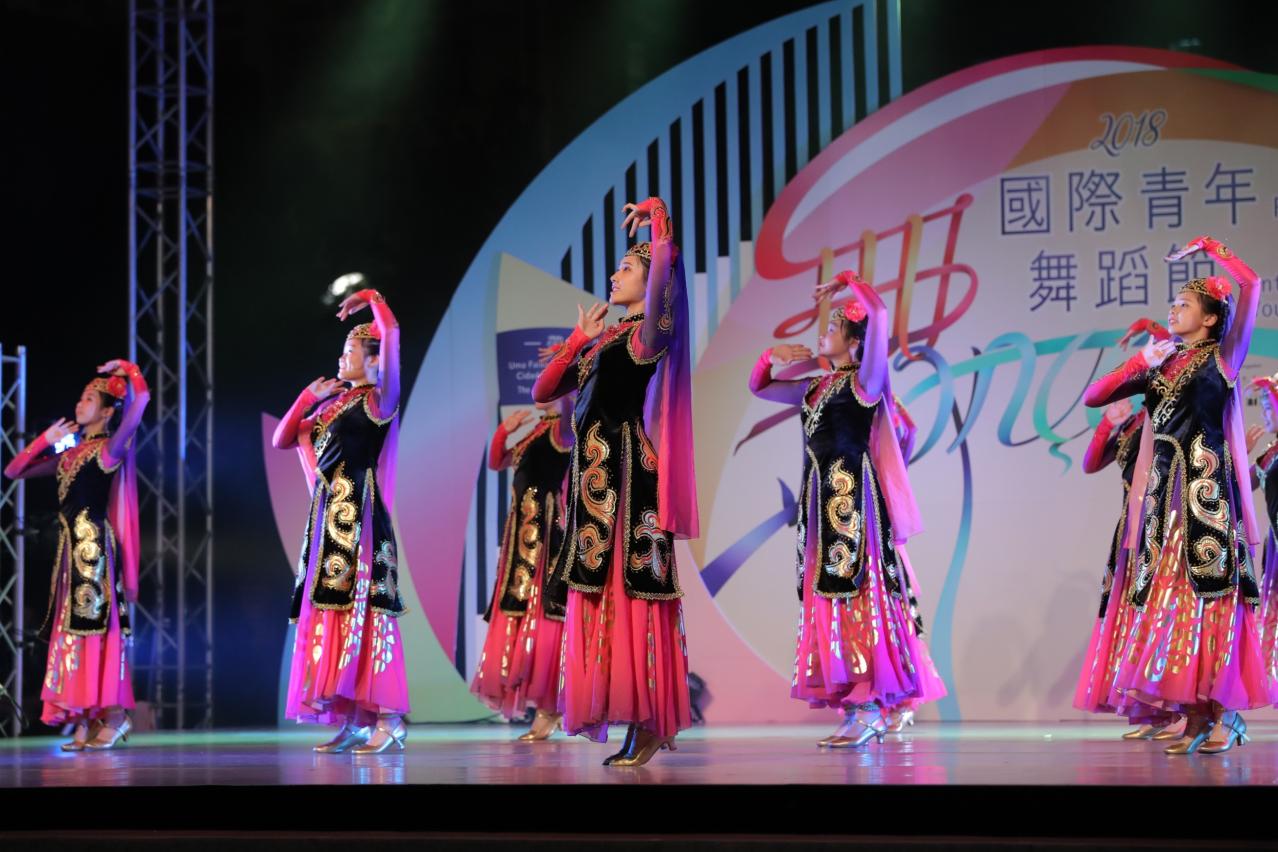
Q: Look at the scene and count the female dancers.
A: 9